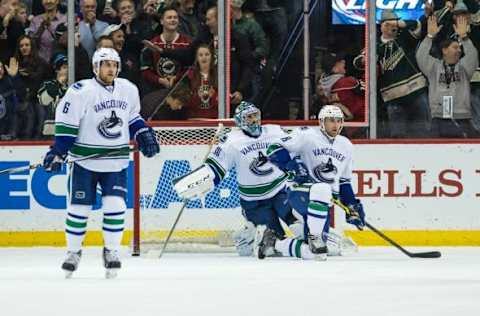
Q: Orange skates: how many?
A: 0